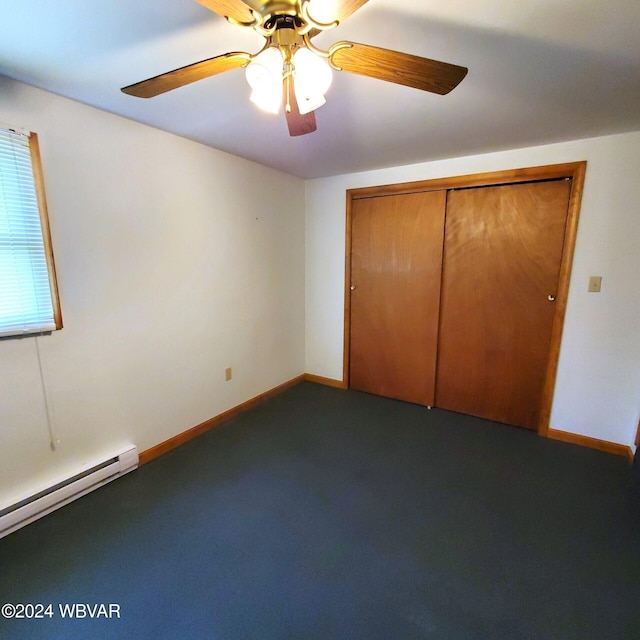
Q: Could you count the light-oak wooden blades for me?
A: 5